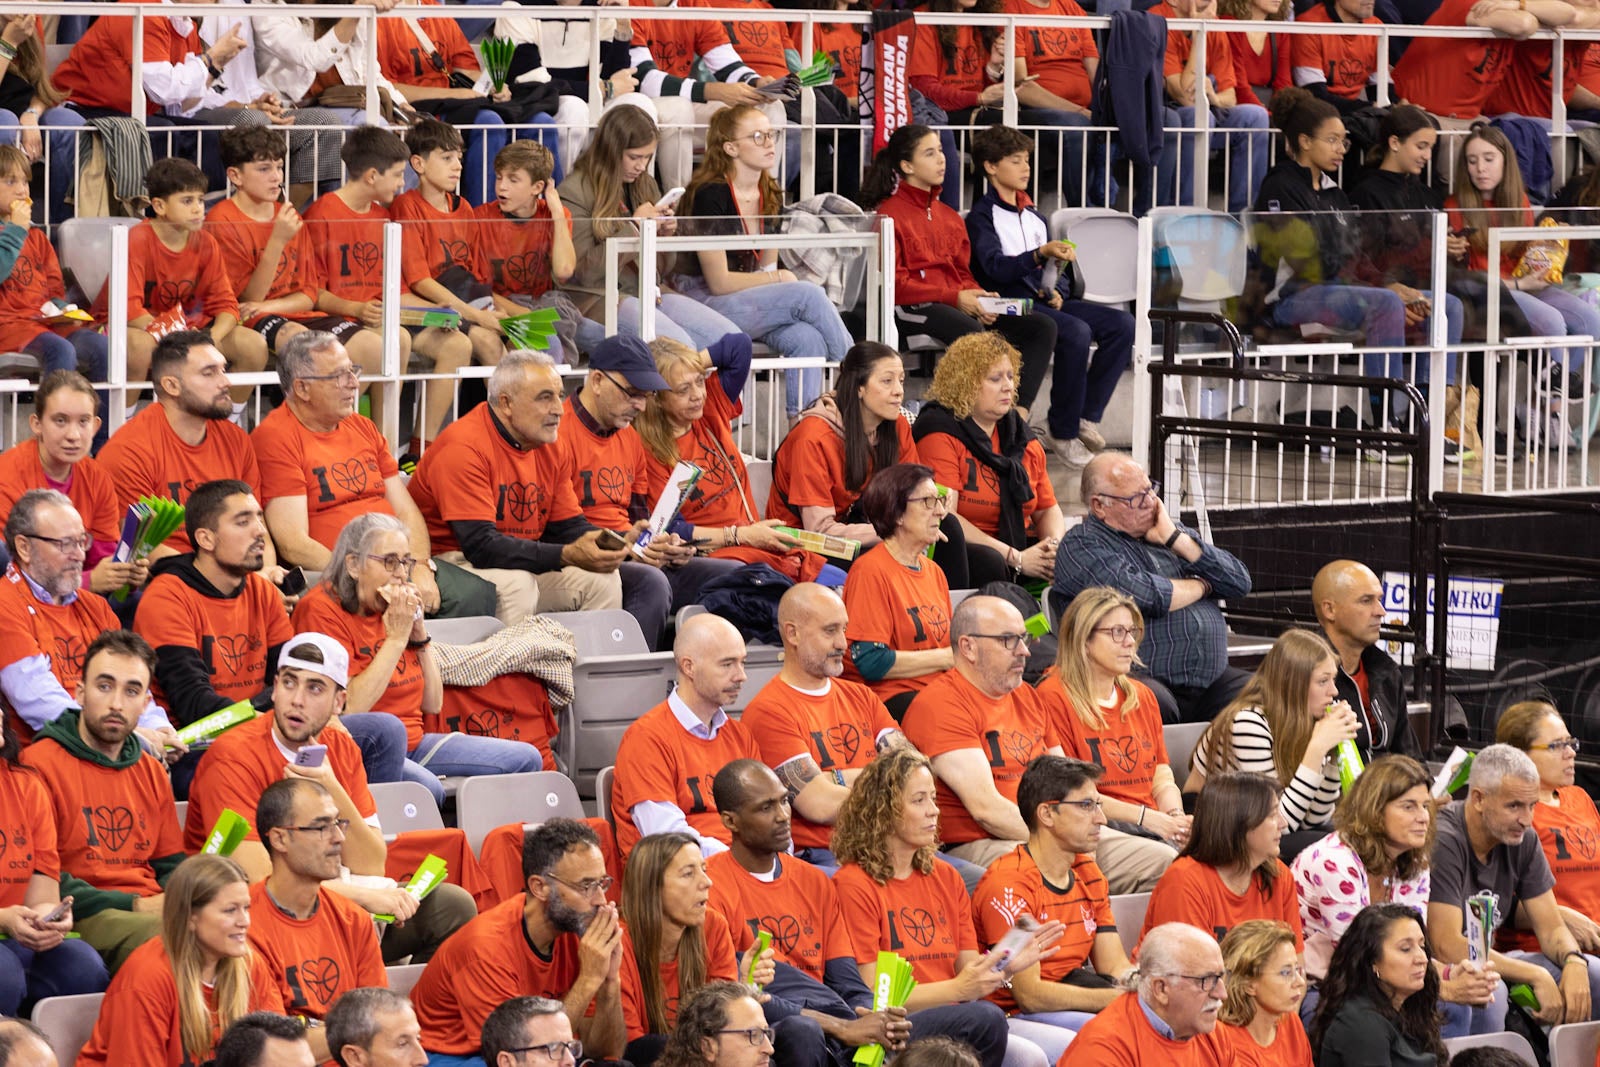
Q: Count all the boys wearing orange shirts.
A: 6